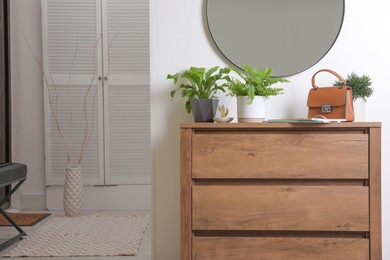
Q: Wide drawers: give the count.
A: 3